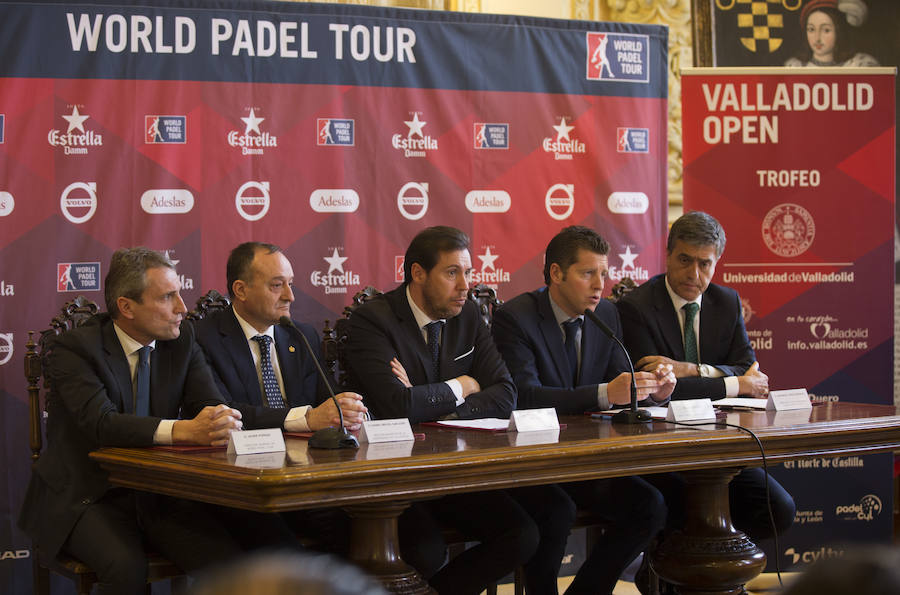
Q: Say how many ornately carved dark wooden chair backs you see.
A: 5